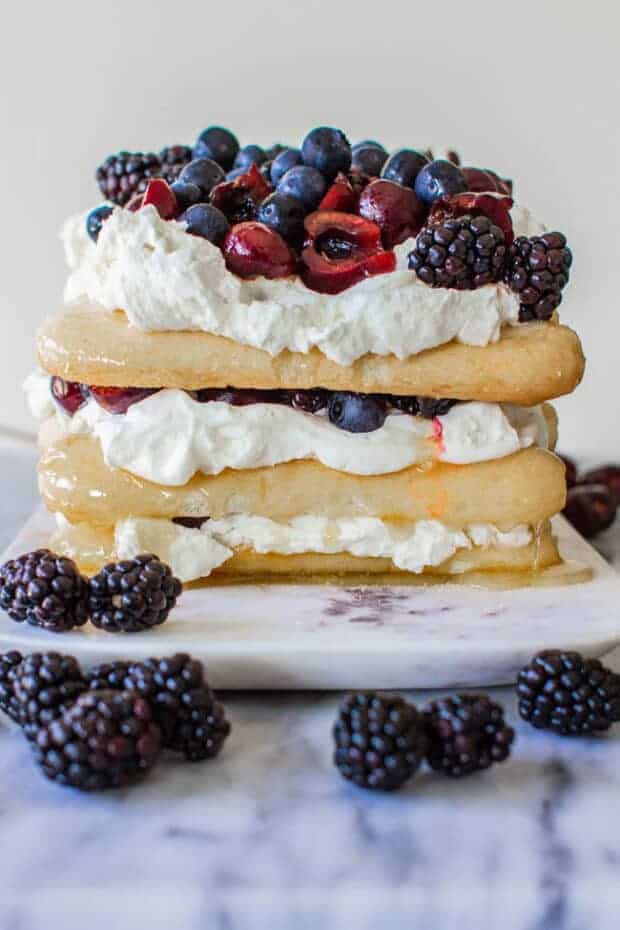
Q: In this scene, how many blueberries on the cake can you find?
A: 15